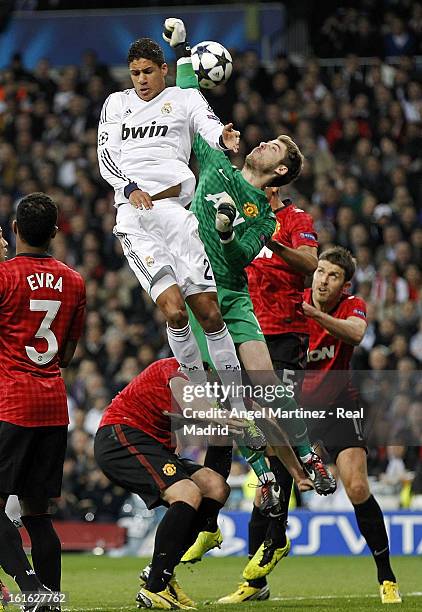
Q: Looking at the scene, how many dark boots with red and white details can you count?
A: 2